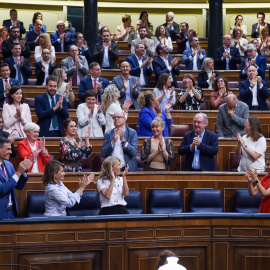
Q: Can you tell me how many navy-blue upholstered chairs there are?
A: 6